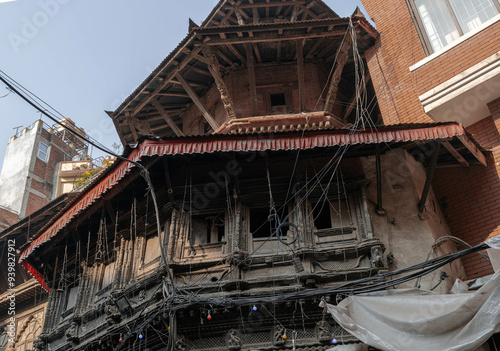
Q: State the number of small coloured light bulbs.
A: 7